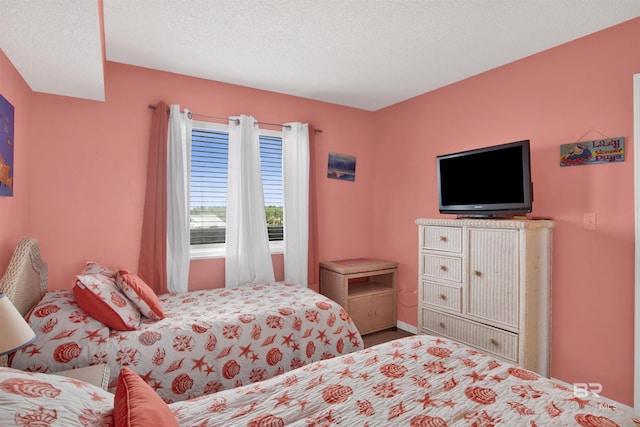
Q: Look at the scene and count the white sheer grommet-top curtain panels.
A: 3